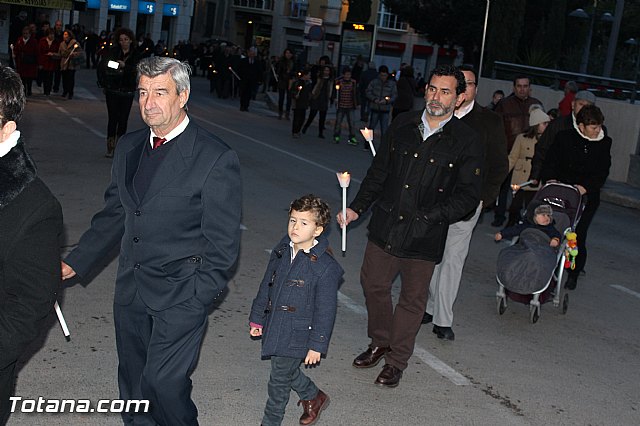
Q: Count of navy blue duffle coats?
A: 1